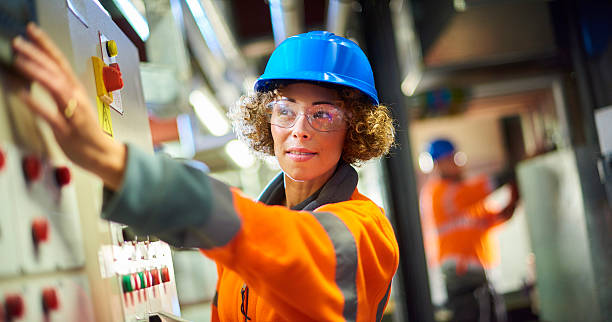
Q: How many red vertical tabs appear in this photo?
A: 4